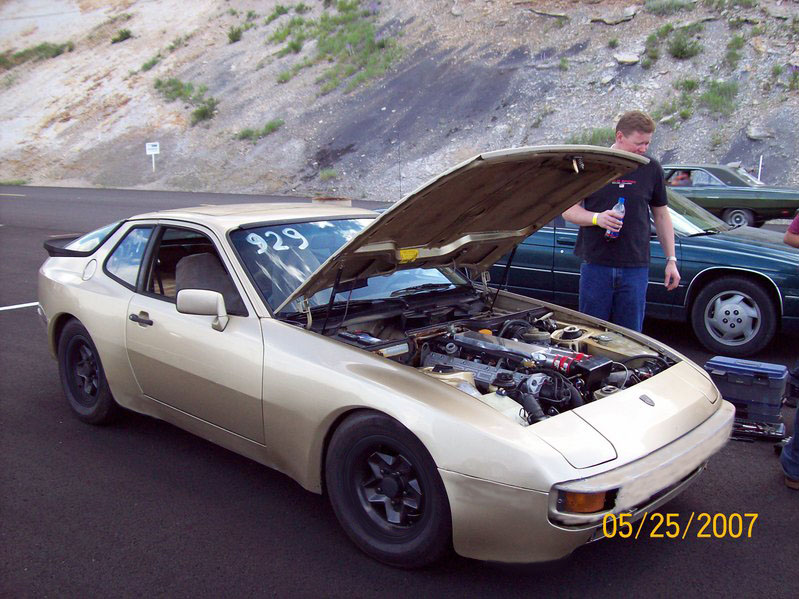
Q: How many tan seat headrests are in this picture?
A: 1